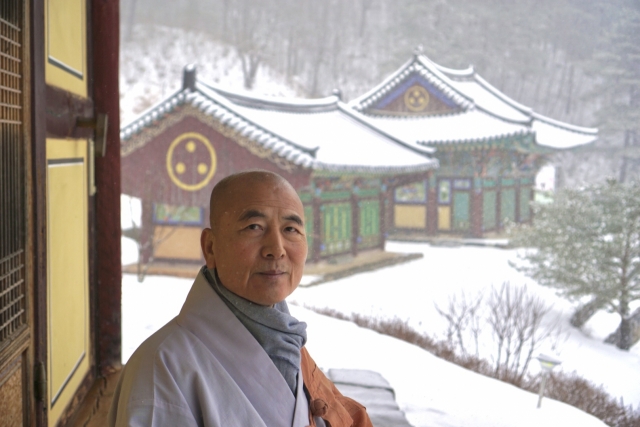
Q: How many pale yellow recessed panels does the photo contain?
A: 2